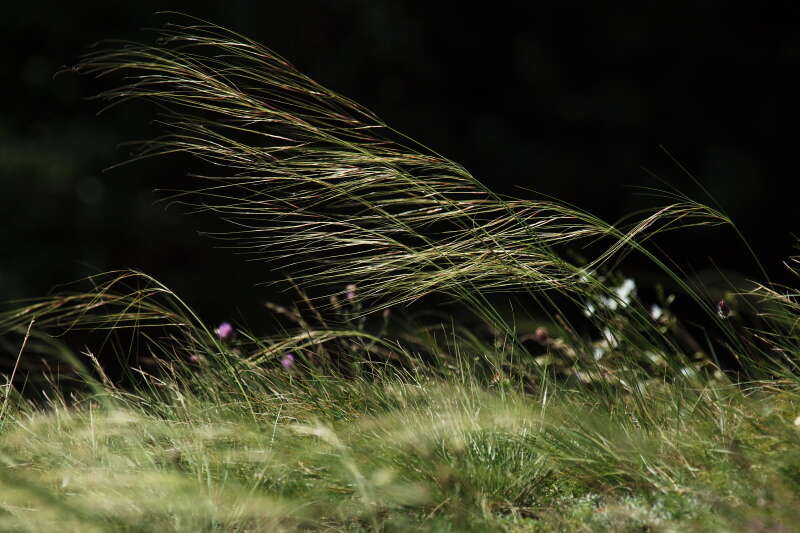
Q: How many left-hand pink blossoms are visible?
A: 2